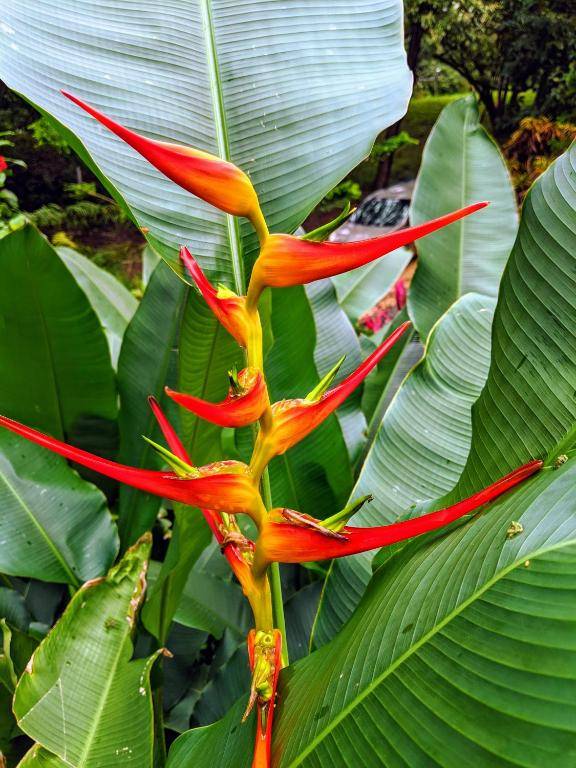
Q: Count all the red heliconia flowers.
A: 9